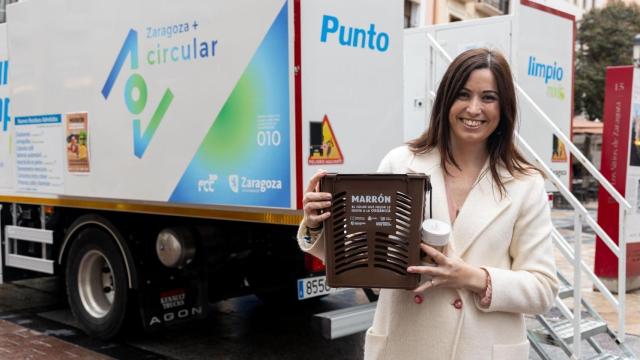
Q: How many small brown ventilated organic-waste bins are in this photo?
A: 1